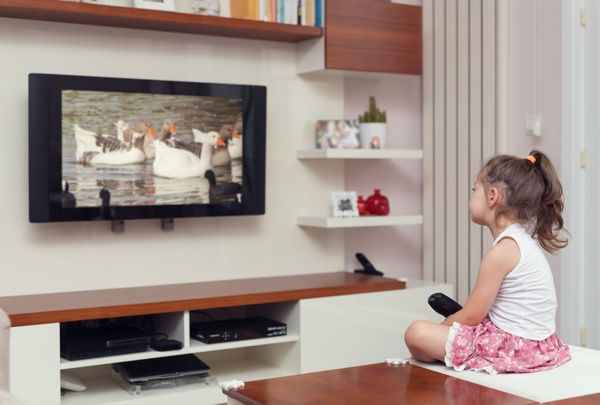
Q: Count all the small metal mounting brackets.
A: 2